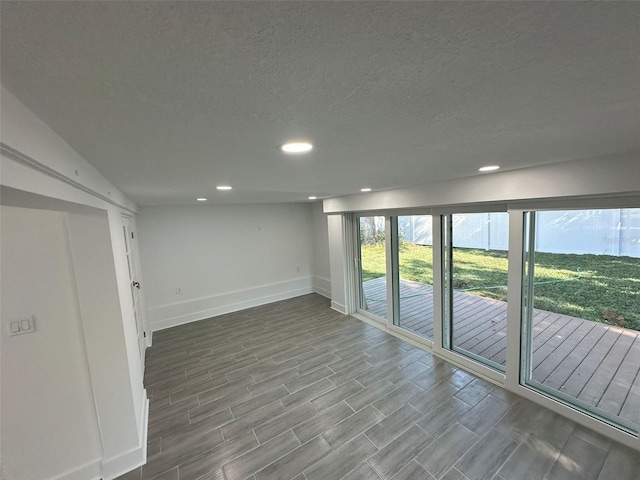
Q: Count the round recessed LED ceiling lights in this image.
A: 6